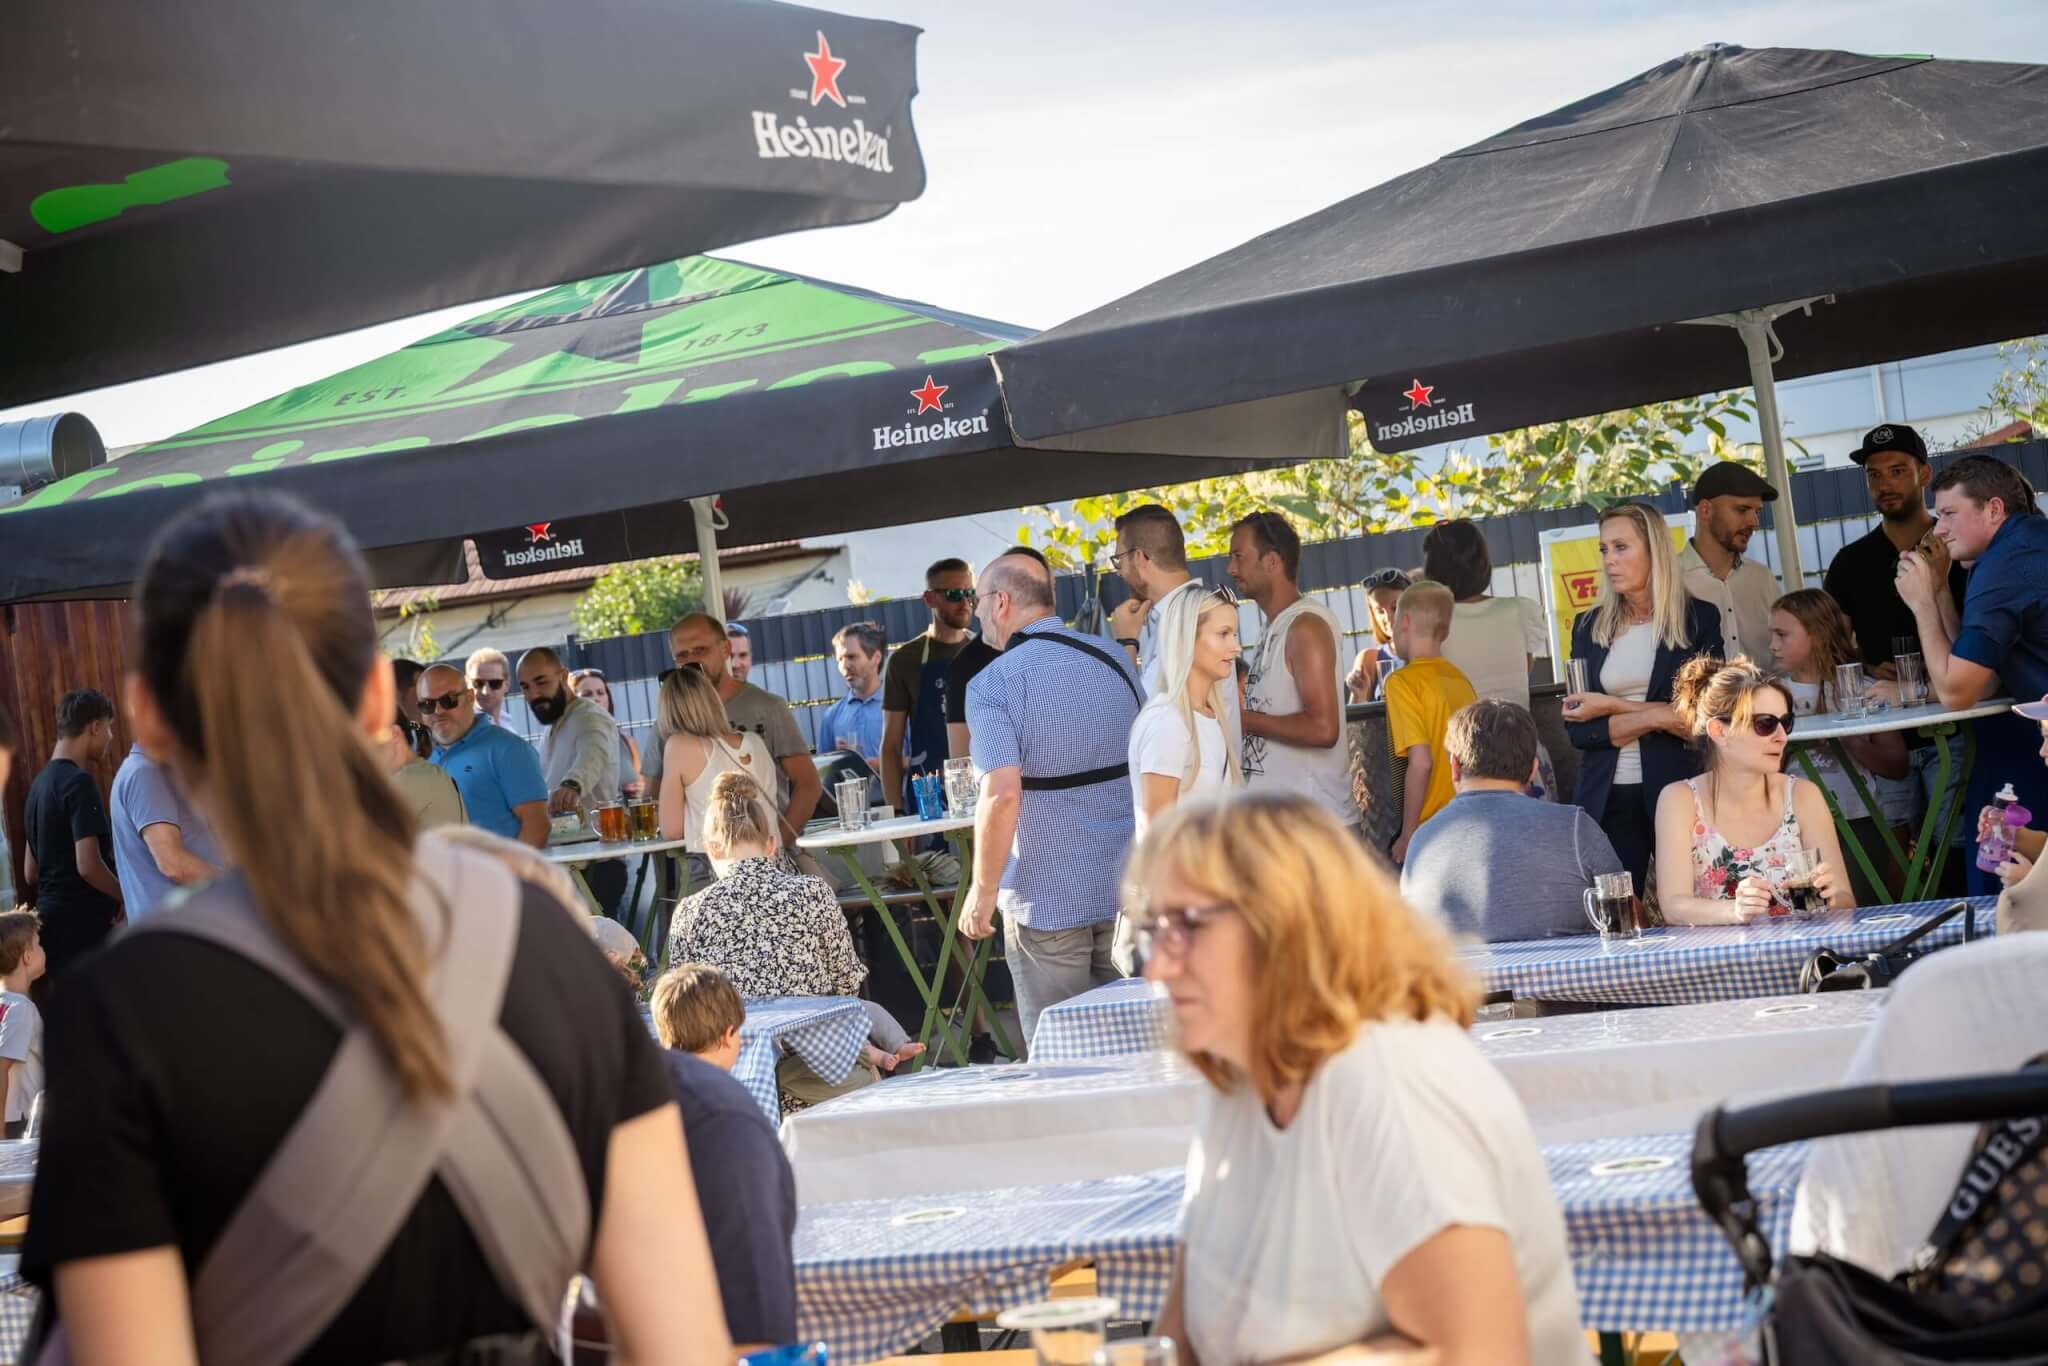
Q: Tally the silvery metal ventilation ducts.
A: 1